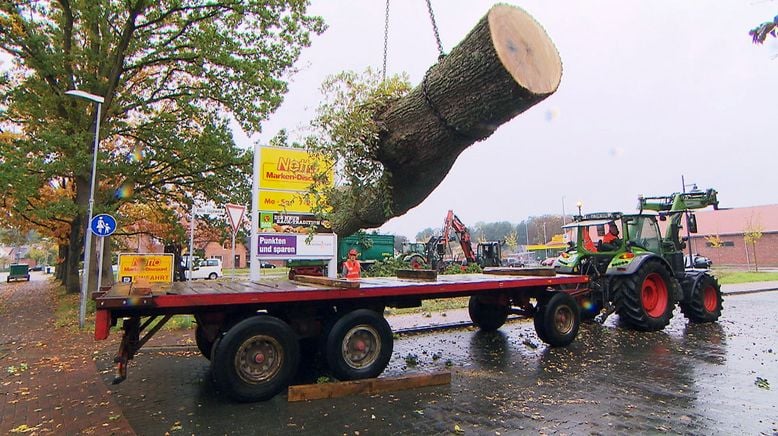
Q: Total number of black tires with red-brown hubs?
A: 3